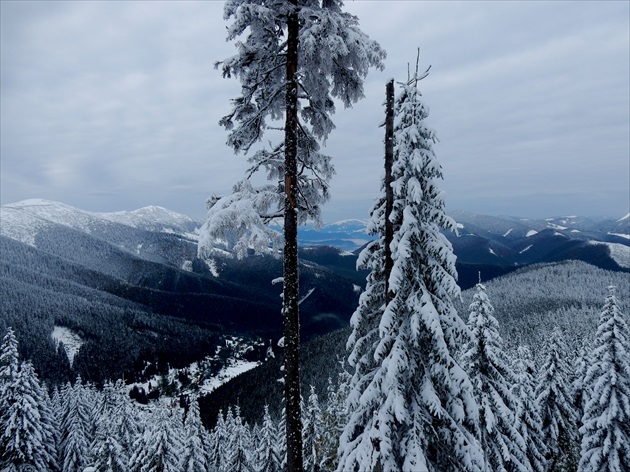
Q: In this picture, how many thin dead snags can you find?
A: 1